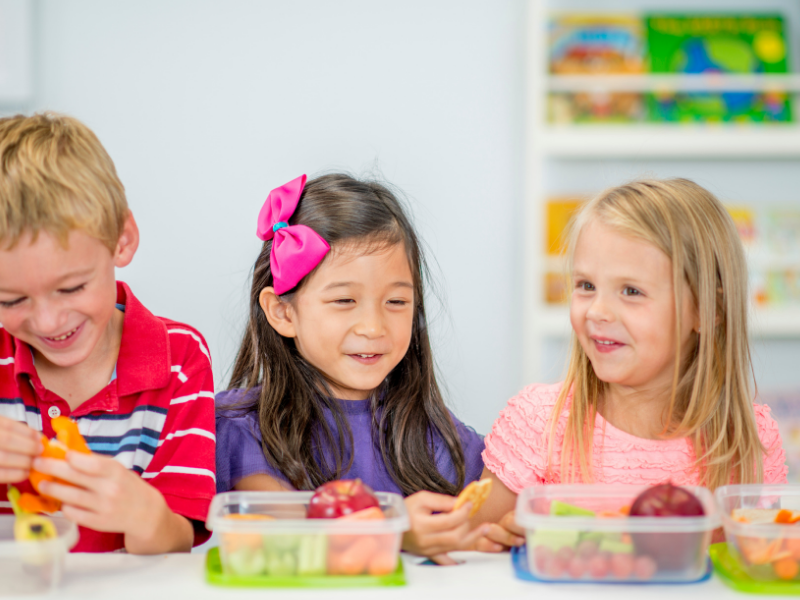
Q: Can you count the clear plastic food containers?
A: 4